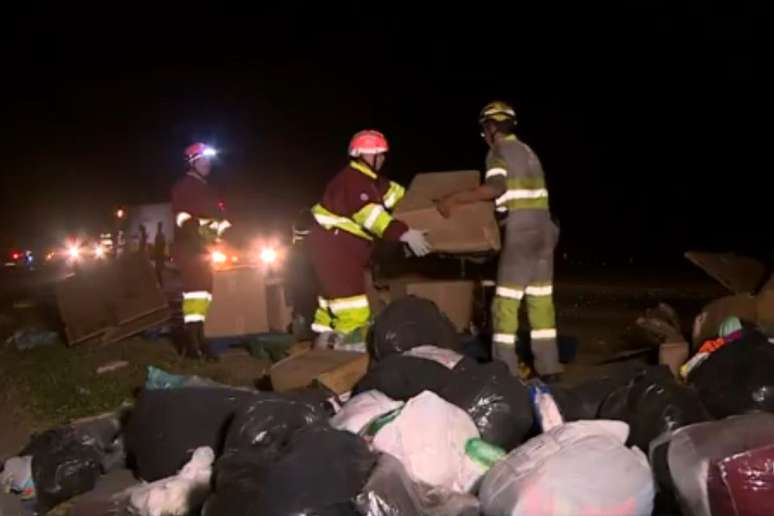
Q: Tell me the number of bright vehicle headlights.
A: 4